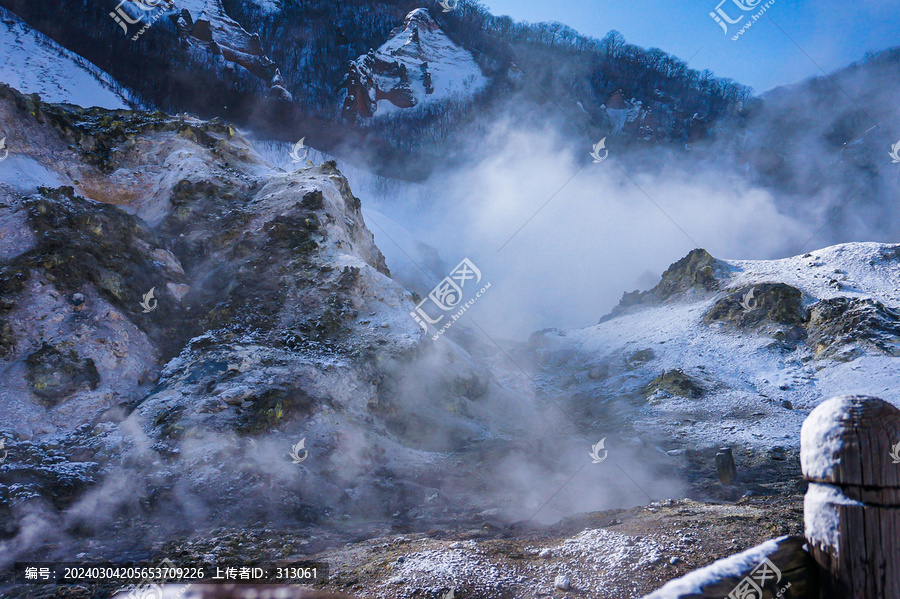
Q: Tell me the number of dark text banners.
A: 1